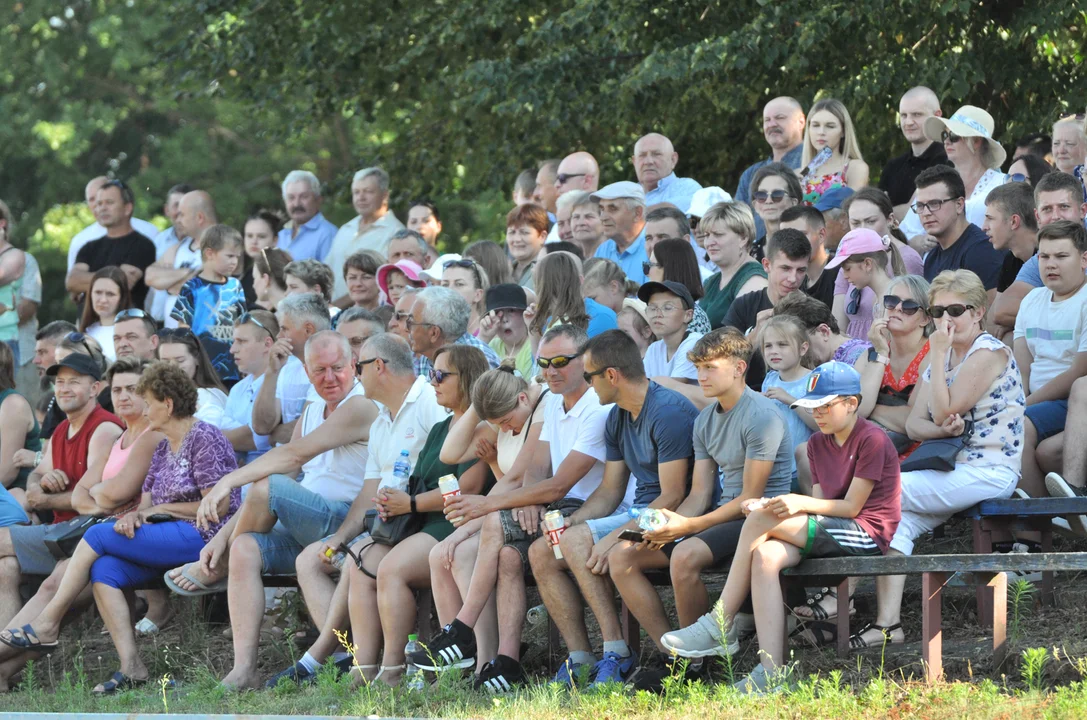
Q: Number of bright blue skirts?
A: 0